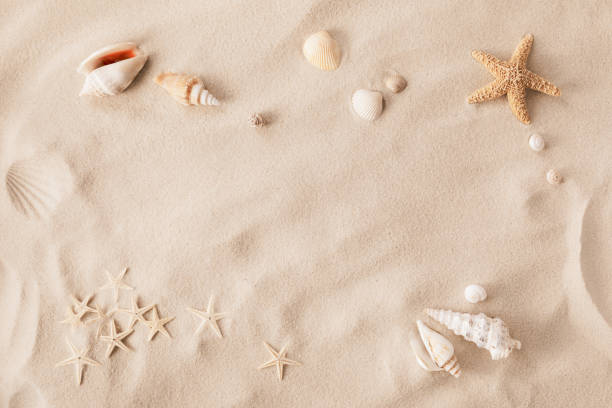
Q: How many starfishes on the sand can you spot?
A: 11